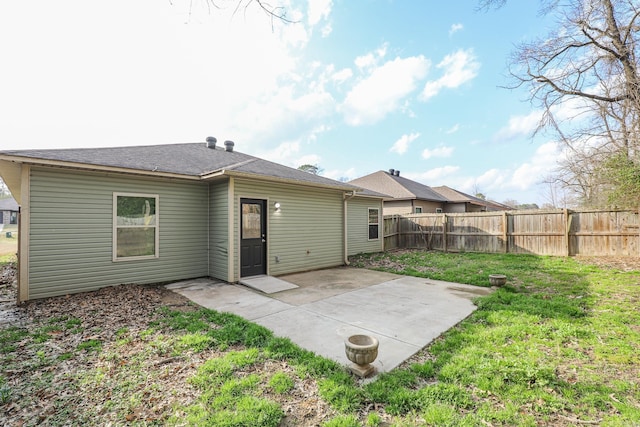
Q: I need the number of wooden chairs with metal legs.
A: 0